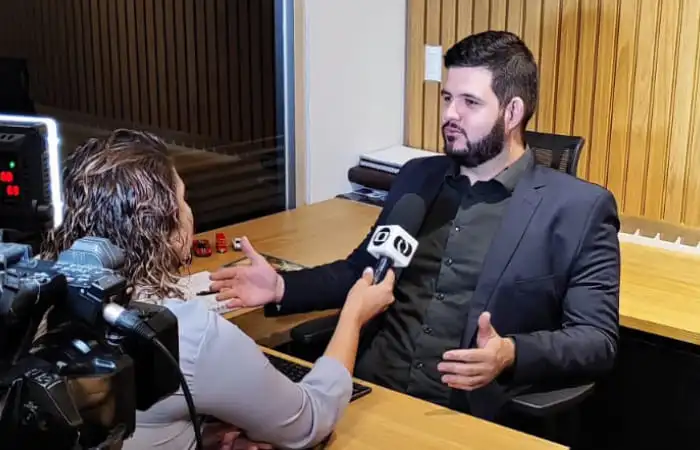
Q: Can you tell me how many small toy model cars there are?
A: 3